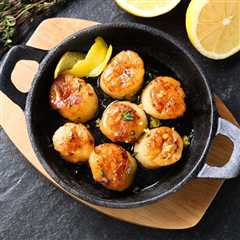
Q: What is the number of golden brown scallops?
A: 7